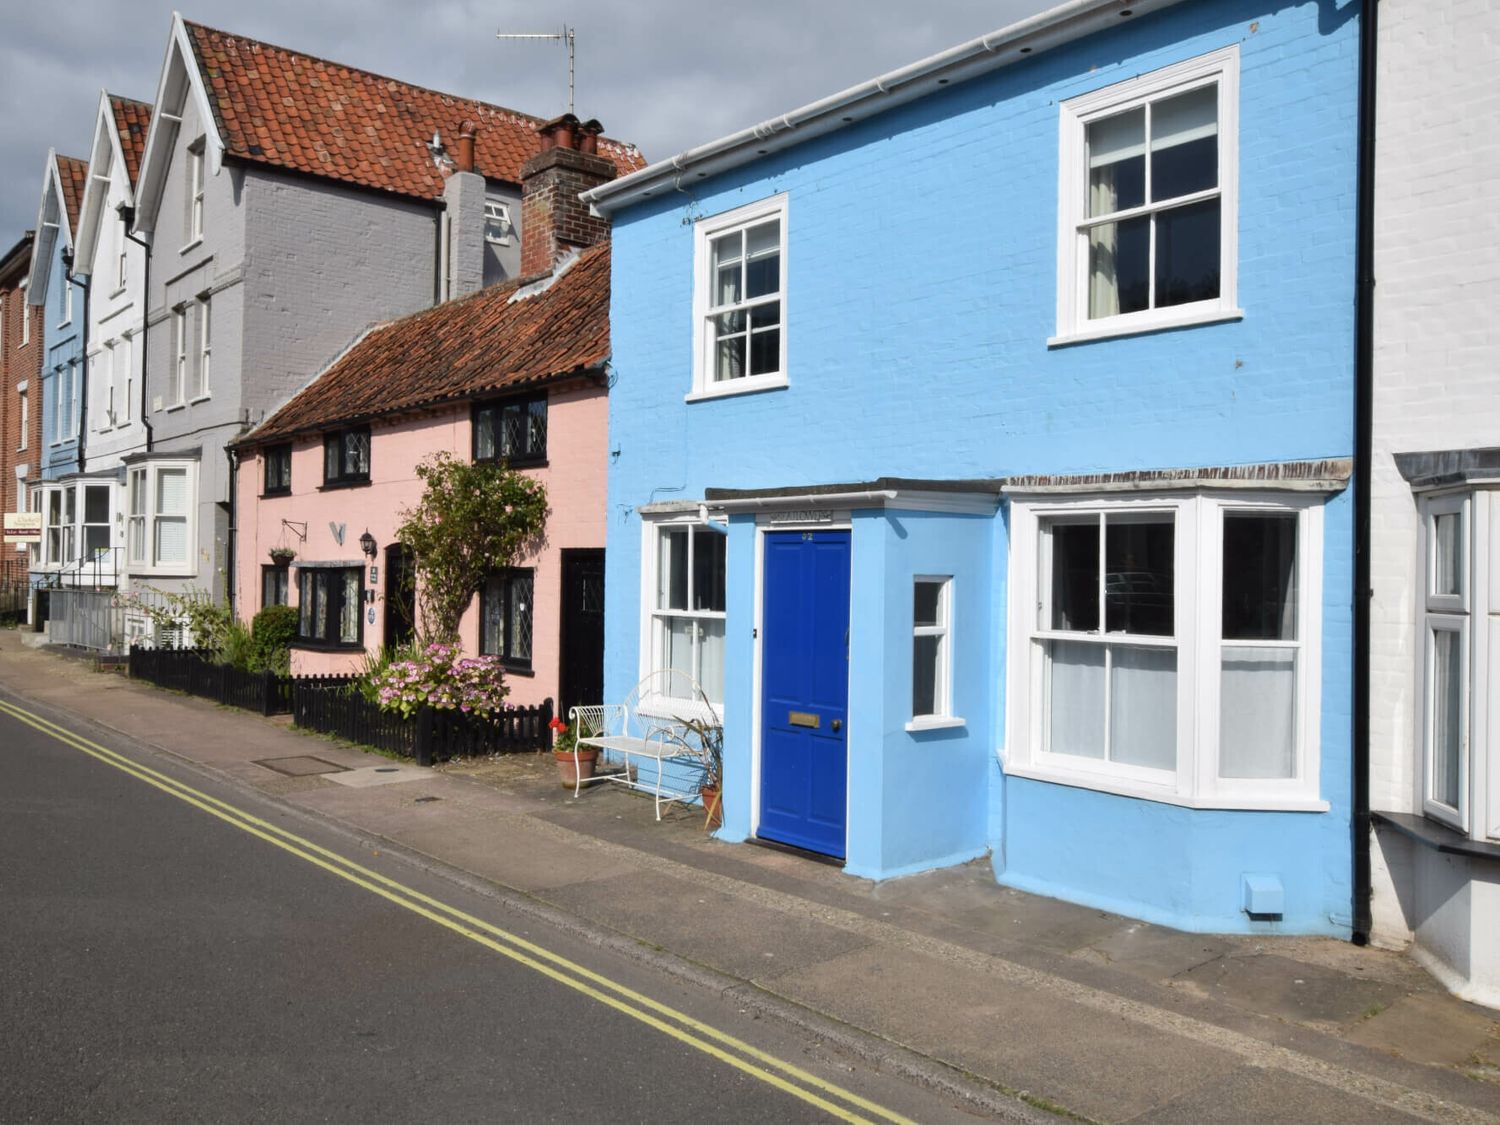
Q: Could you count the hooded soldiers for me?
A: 0